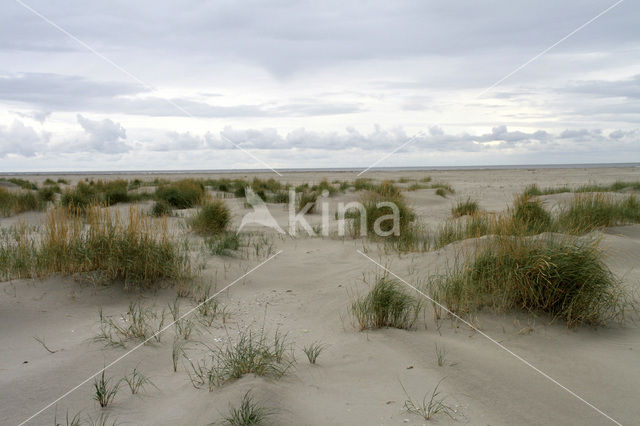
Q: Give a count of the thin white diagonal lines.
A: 4